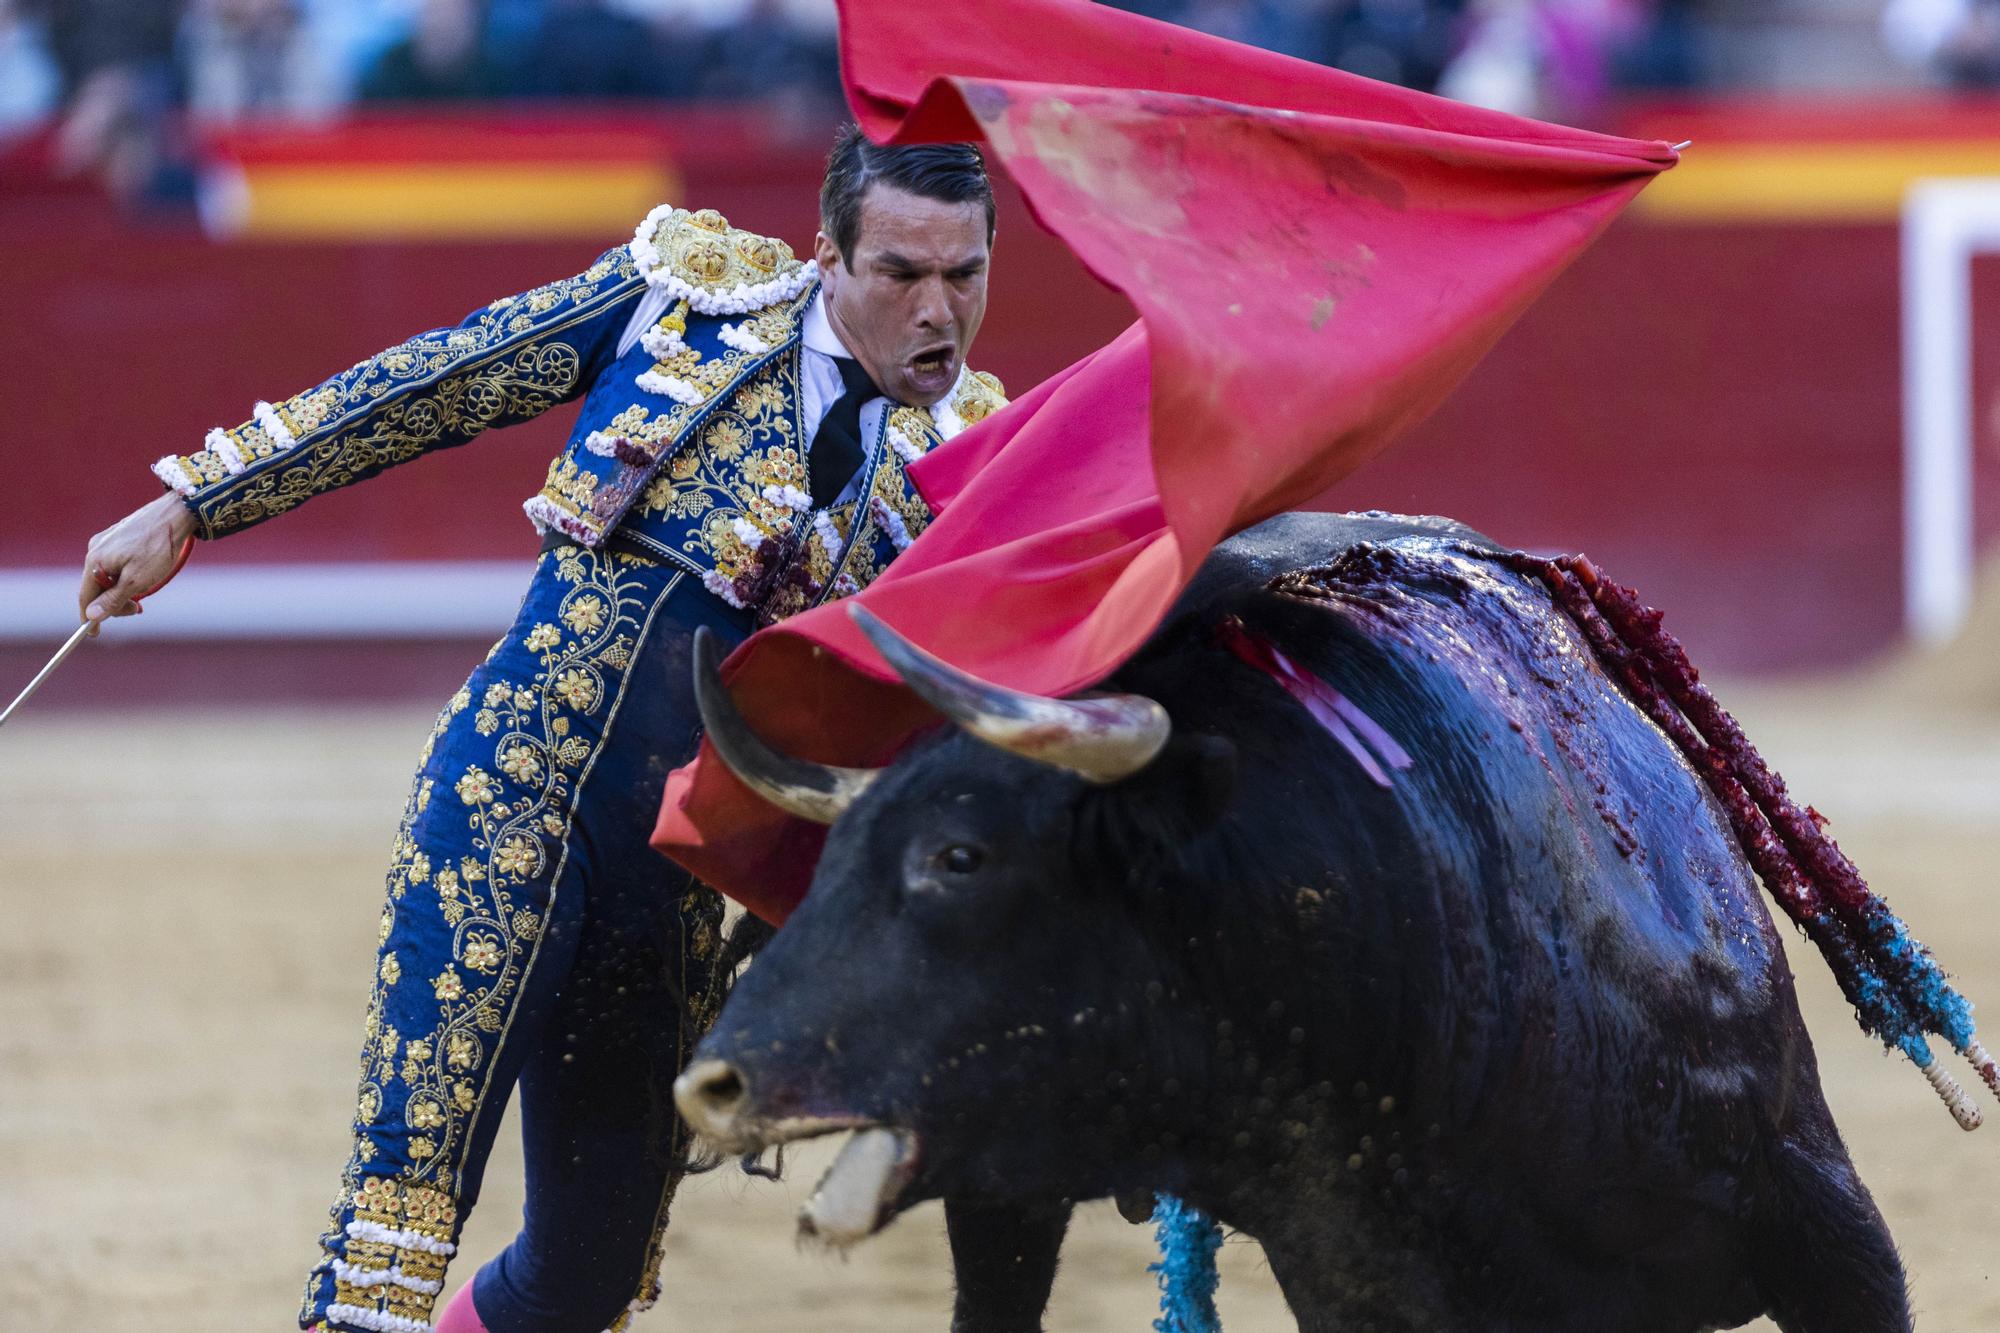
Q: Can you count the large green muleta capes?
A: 0